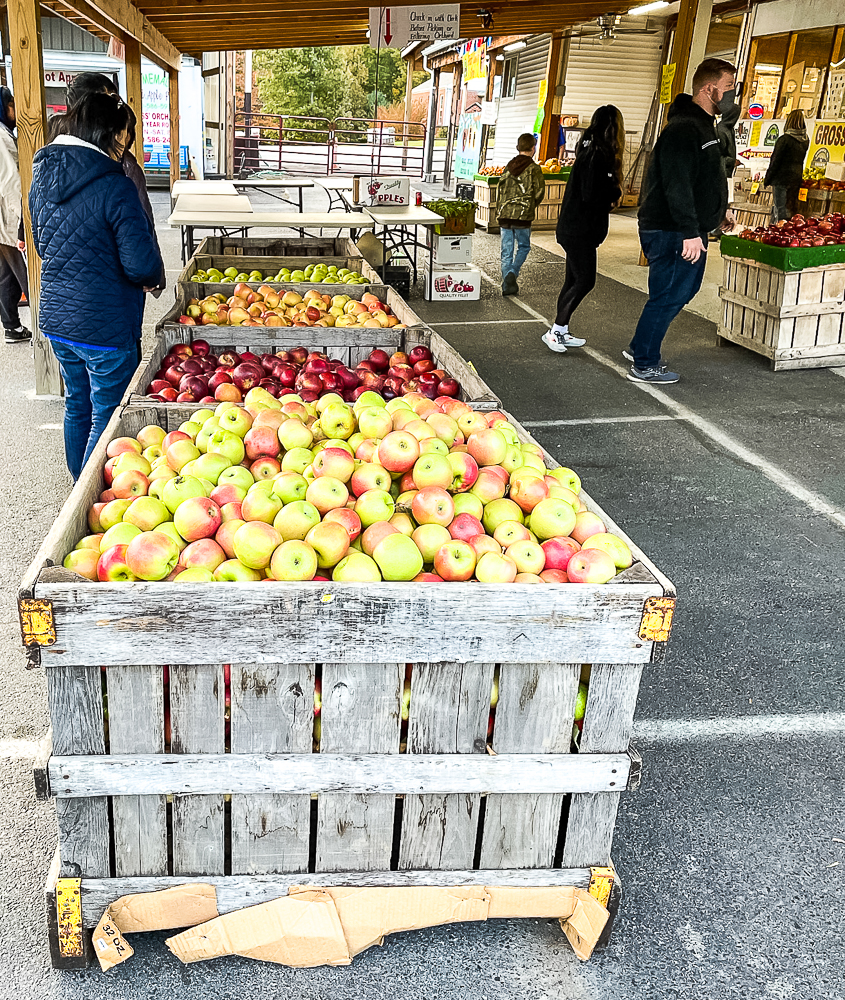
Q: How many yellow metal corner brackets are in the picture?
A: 4